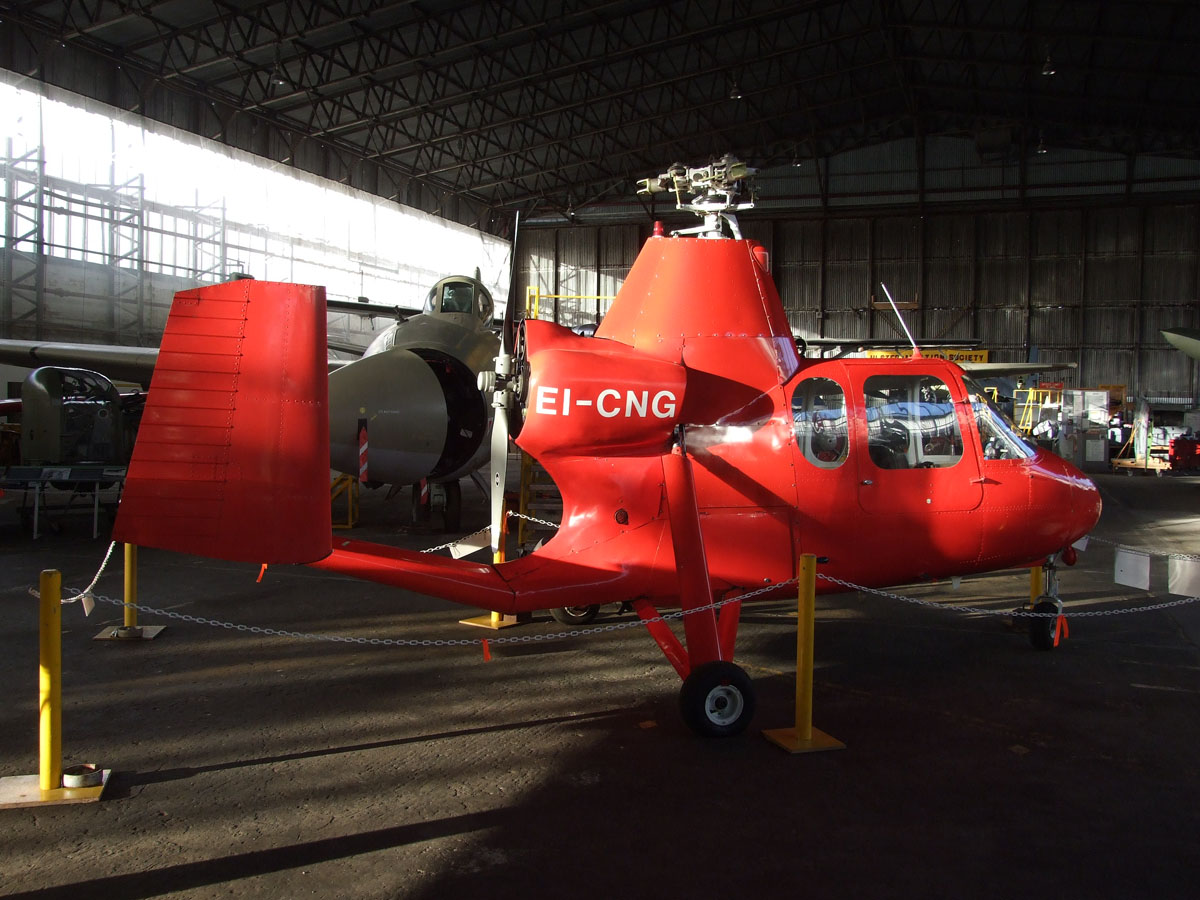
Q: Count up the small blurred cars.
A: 0